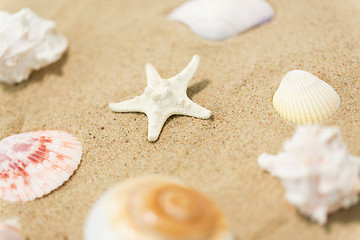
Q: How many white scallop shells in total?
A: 1